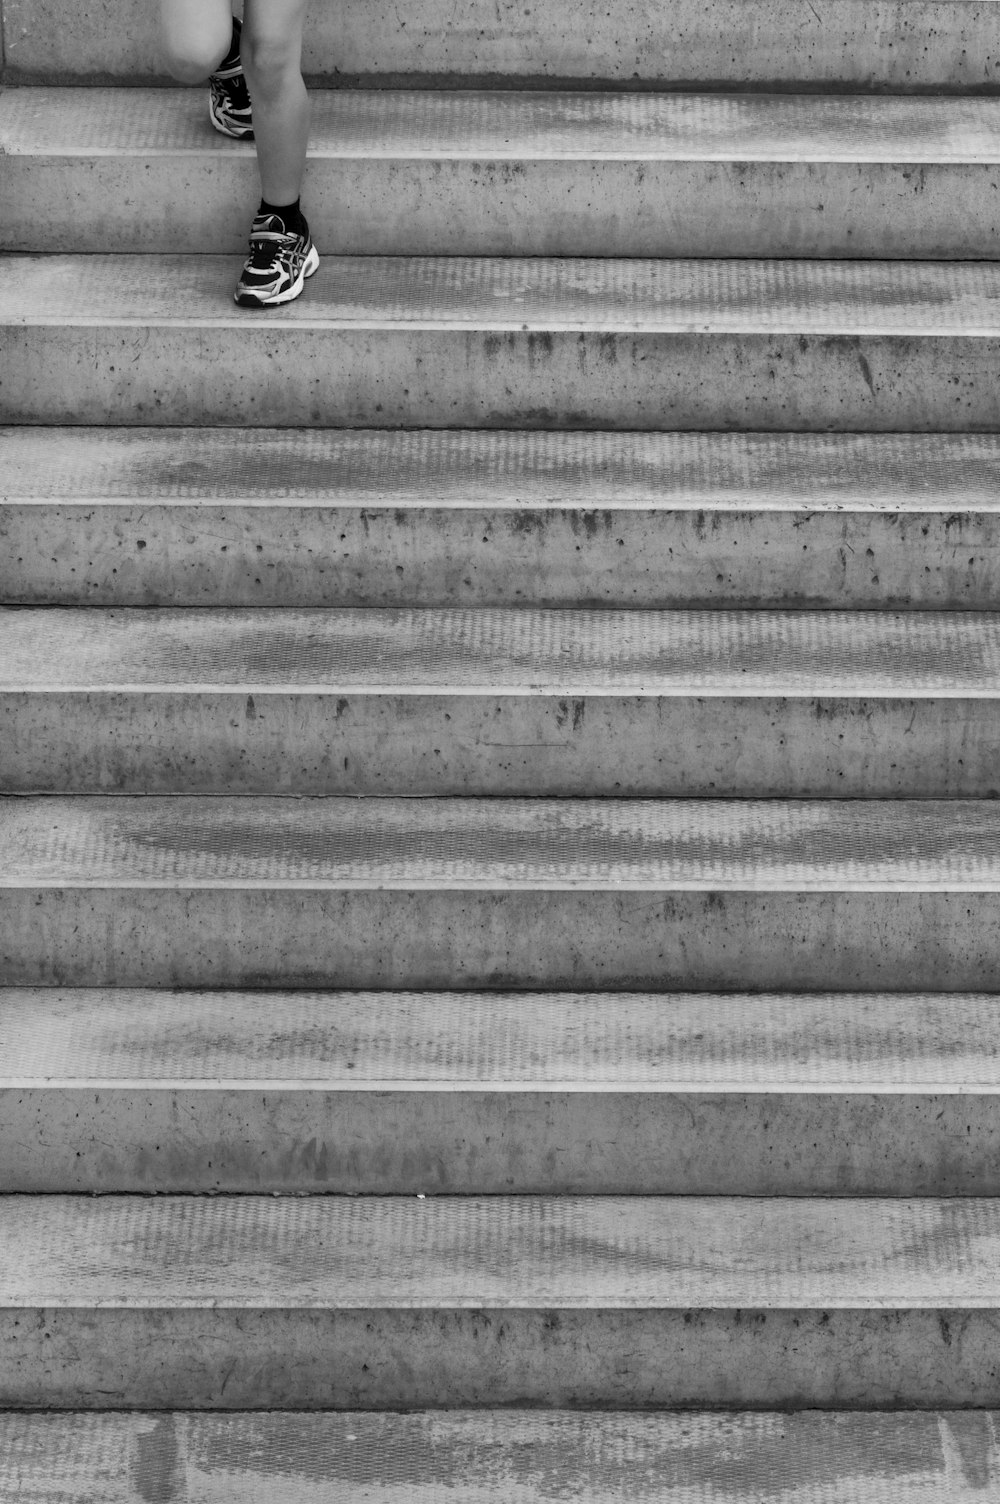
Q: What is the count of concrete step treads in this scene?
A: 8